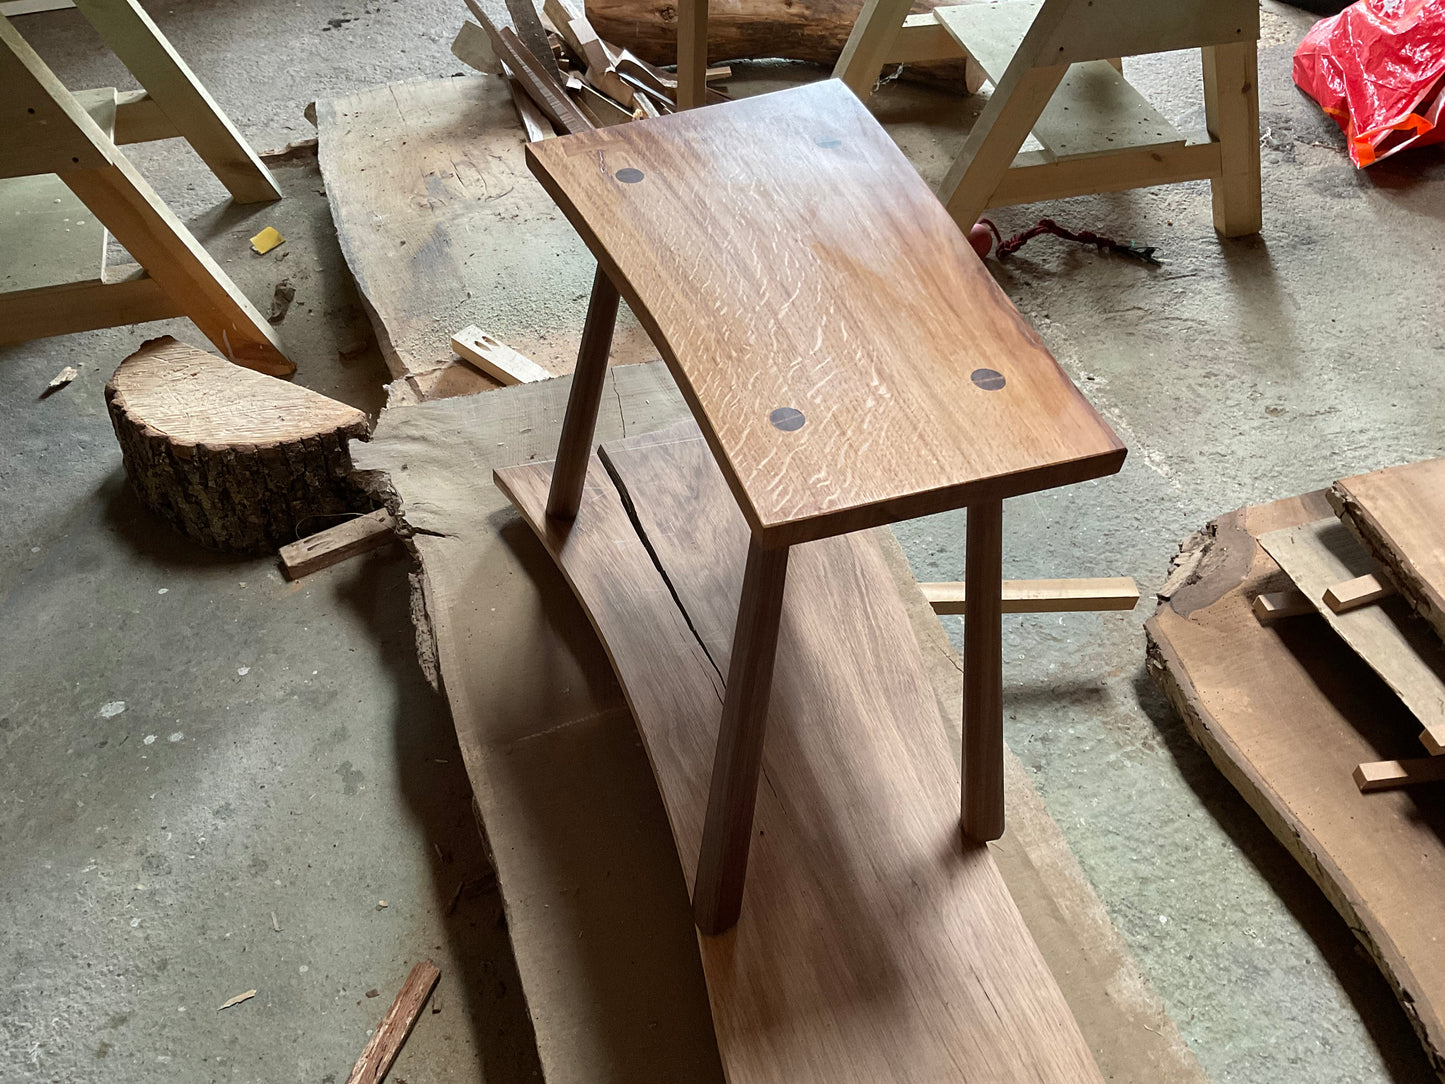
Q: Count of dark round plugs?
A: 4